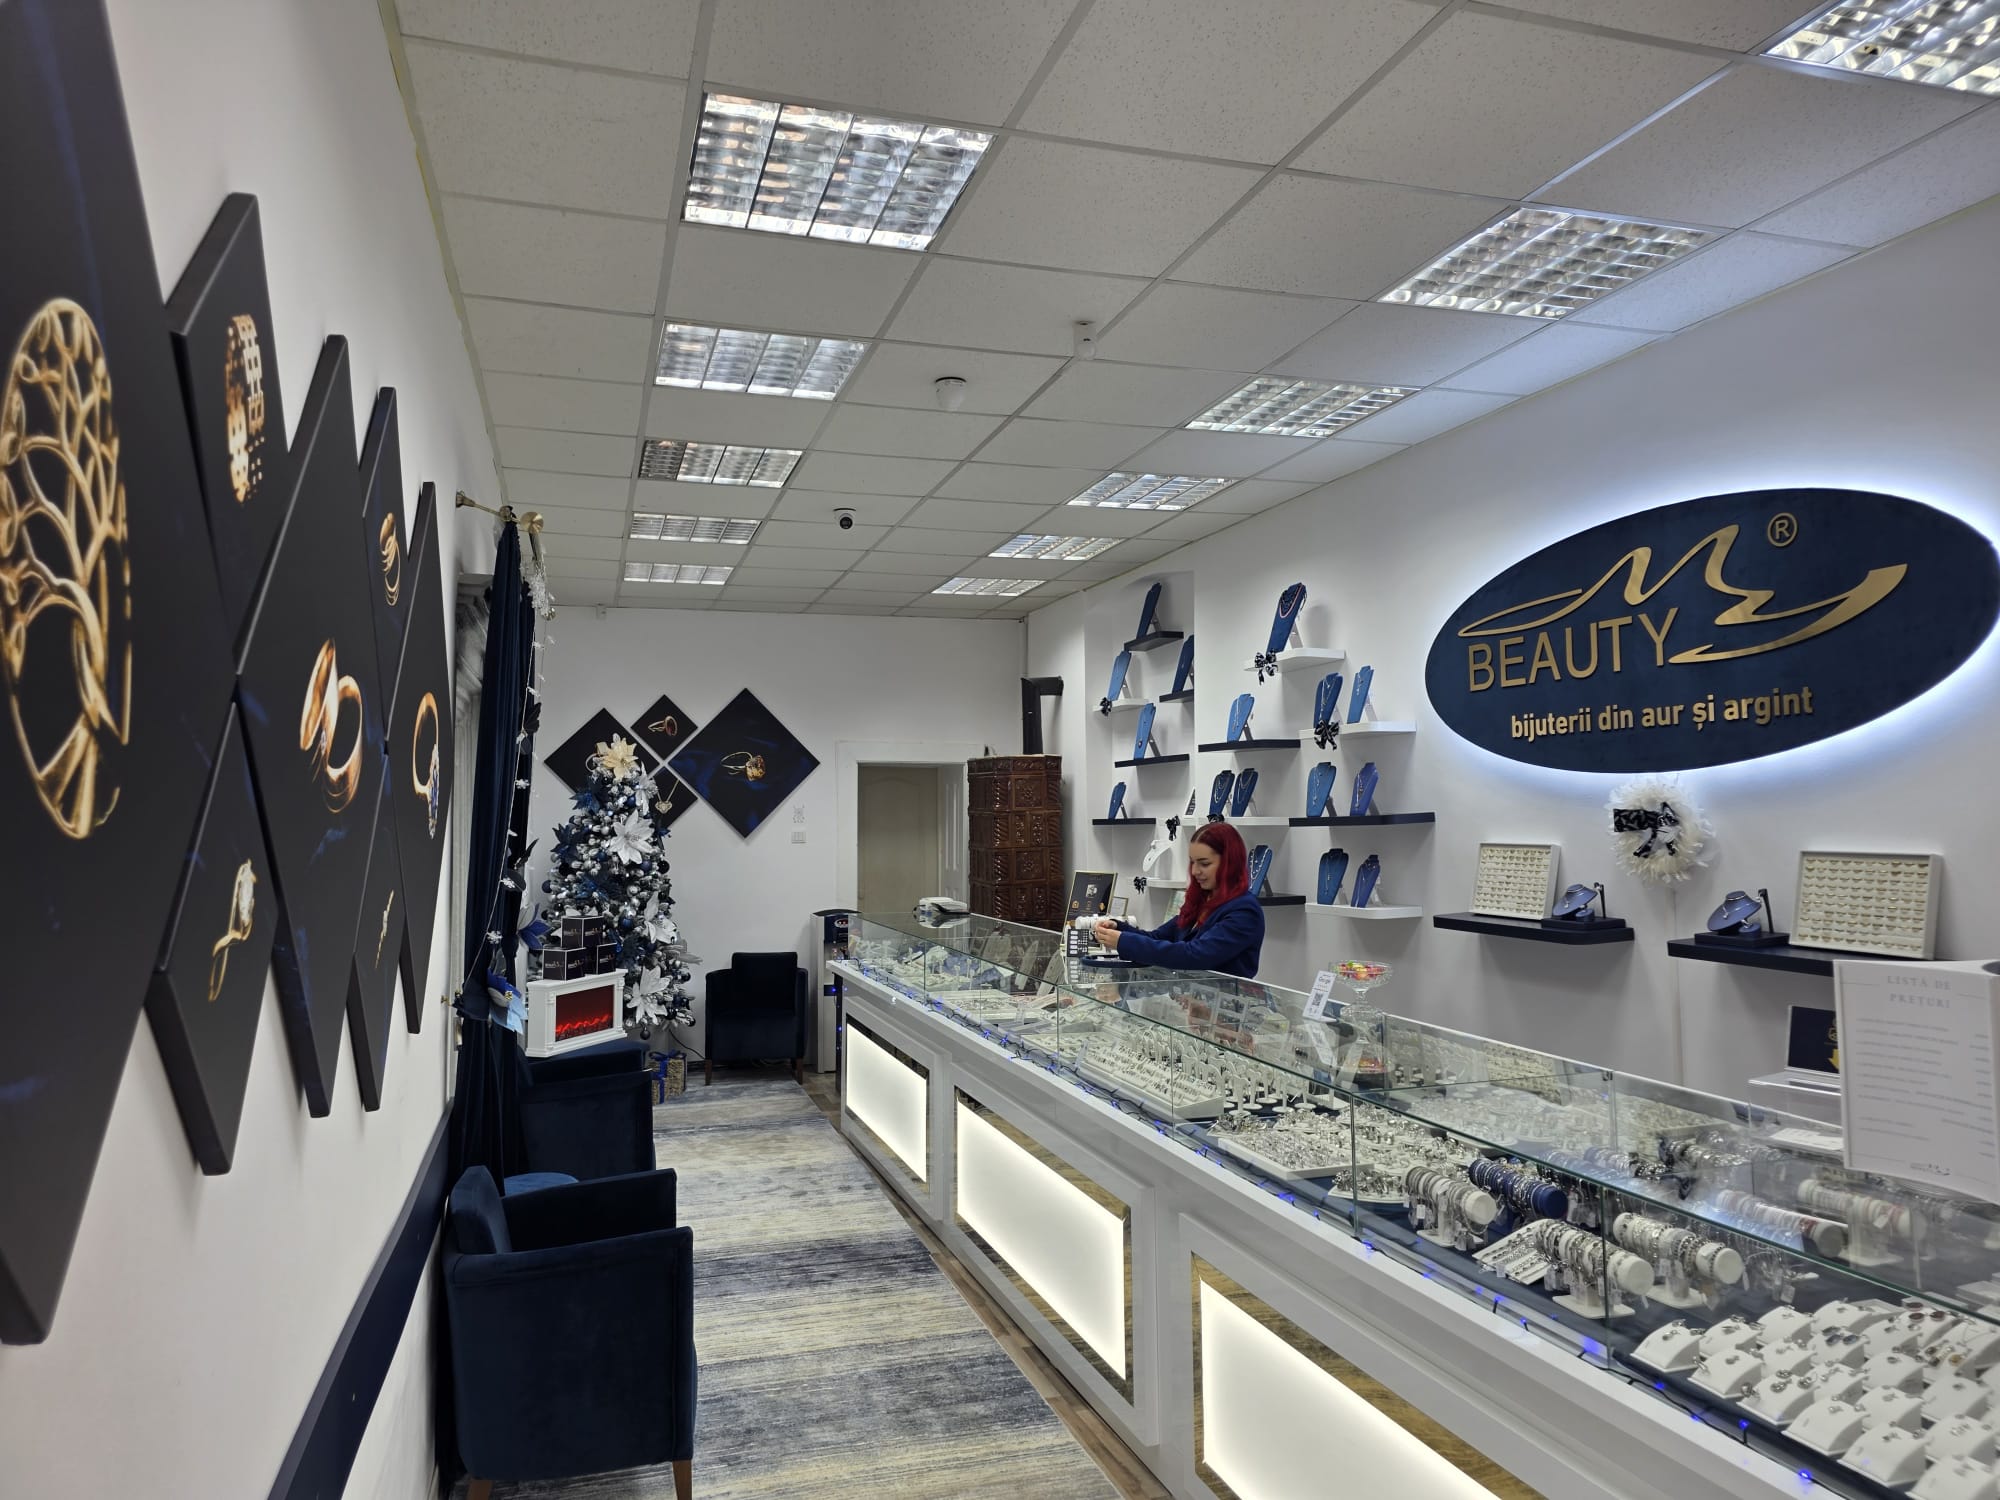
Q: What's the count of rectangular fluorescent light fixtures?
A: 11